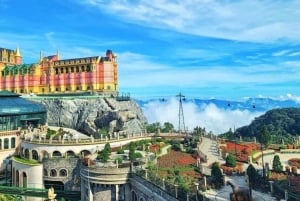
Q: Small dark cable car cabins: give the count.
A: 4